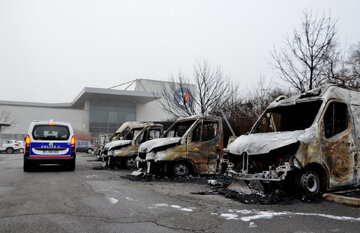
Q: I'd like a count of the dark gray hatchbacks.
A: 1